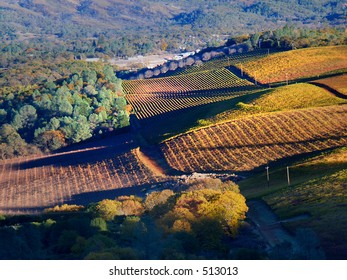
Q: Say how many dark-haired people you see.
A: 0